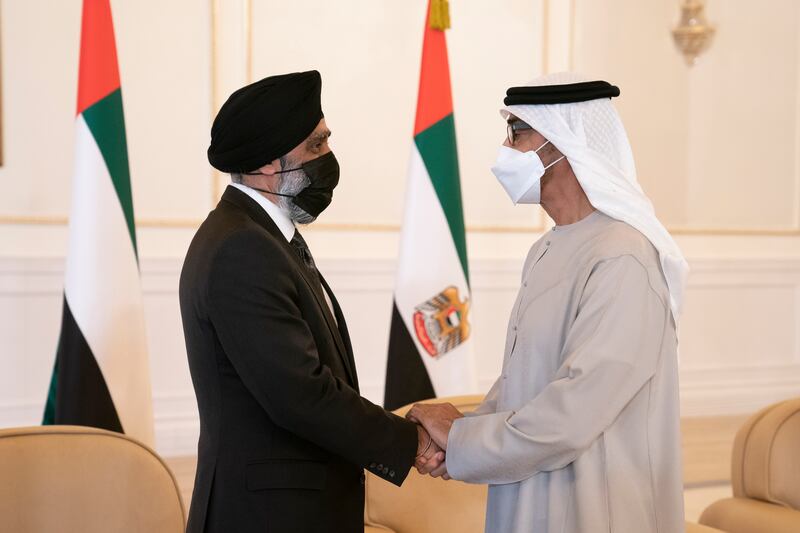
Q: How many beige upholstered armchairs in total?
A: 3